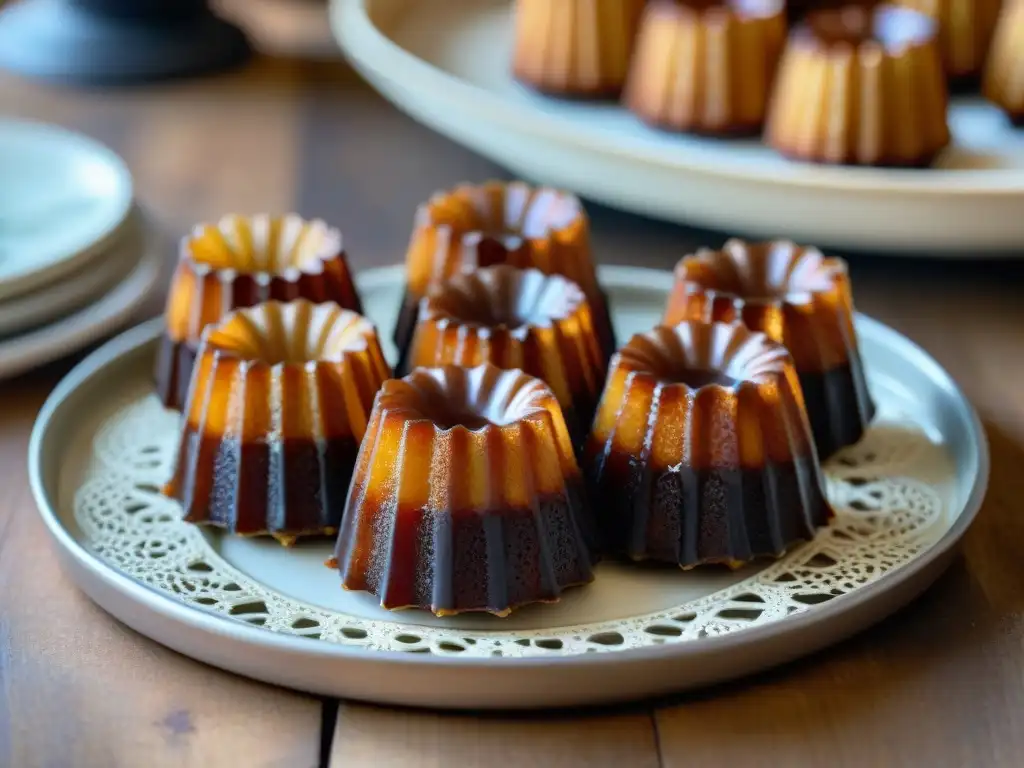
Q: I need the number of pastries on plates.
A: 12